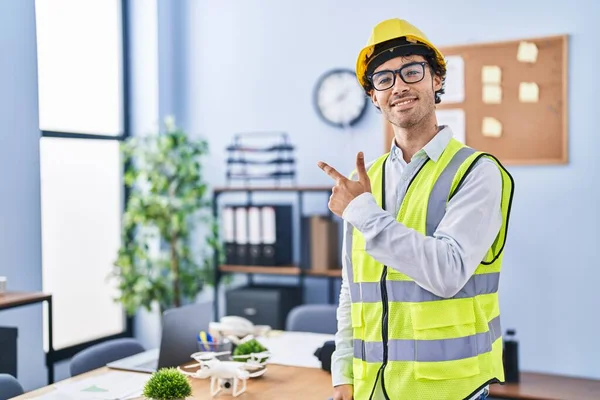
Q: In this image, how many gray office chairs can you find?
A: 3